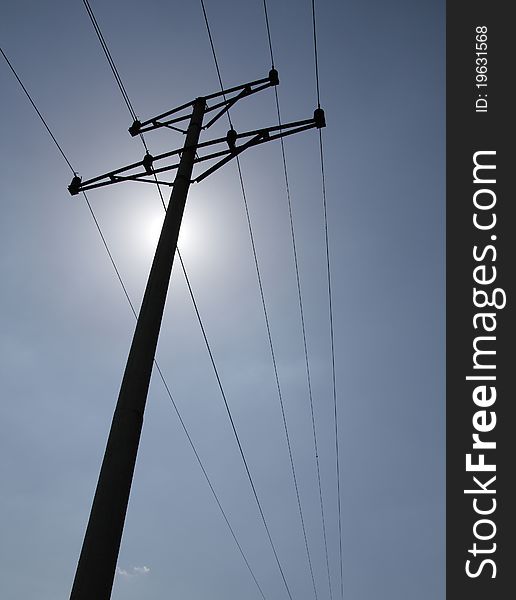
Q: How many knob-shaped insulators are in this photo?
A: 6